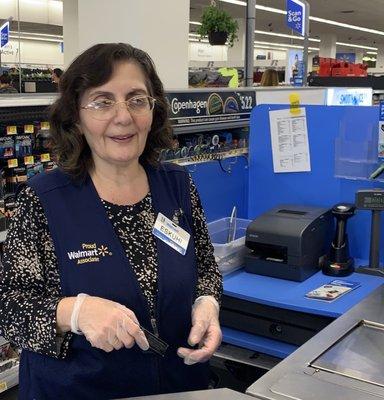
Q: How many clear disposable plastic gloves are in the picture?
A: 2